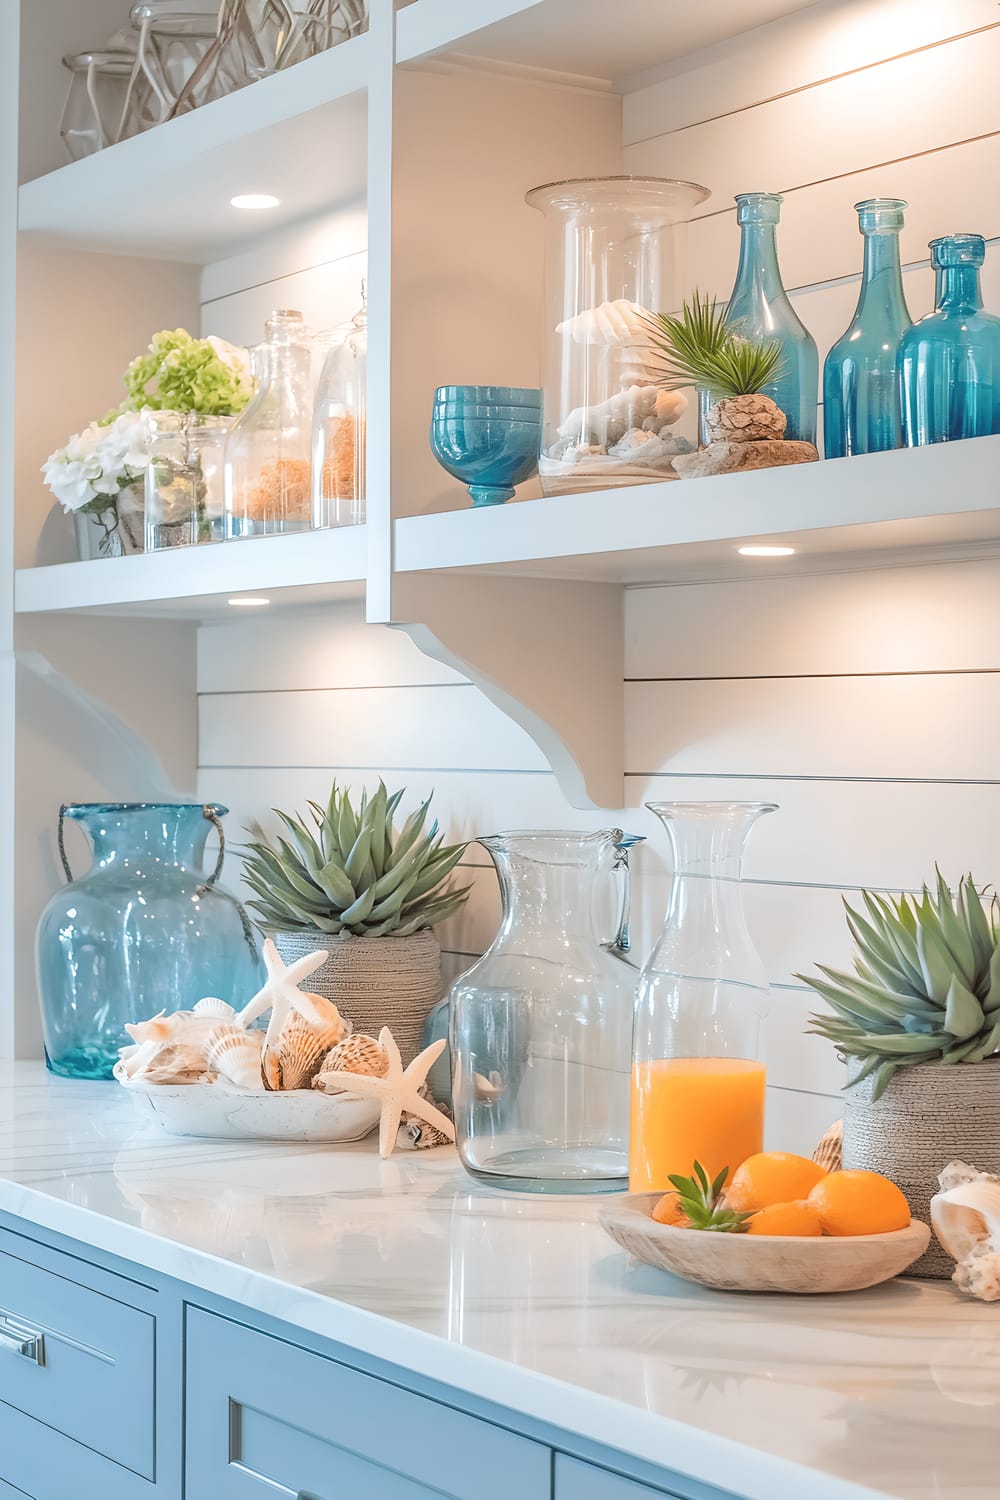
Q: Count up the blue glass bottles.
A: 3